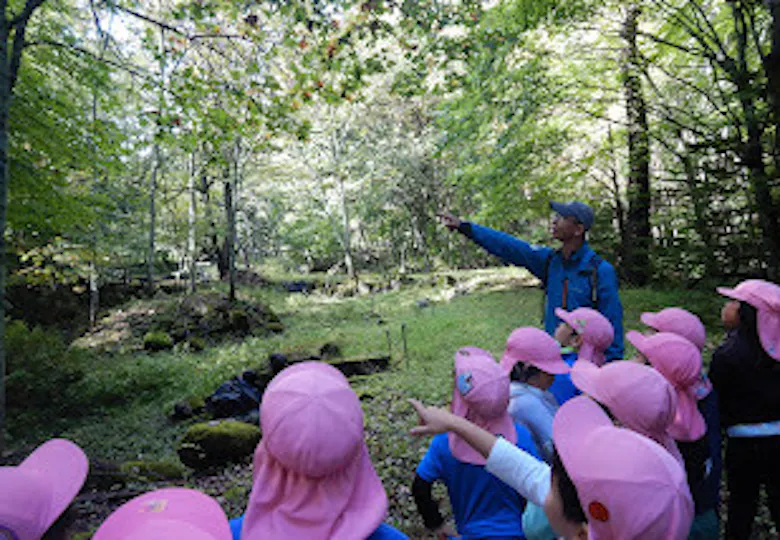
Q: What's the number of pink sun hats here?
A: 11